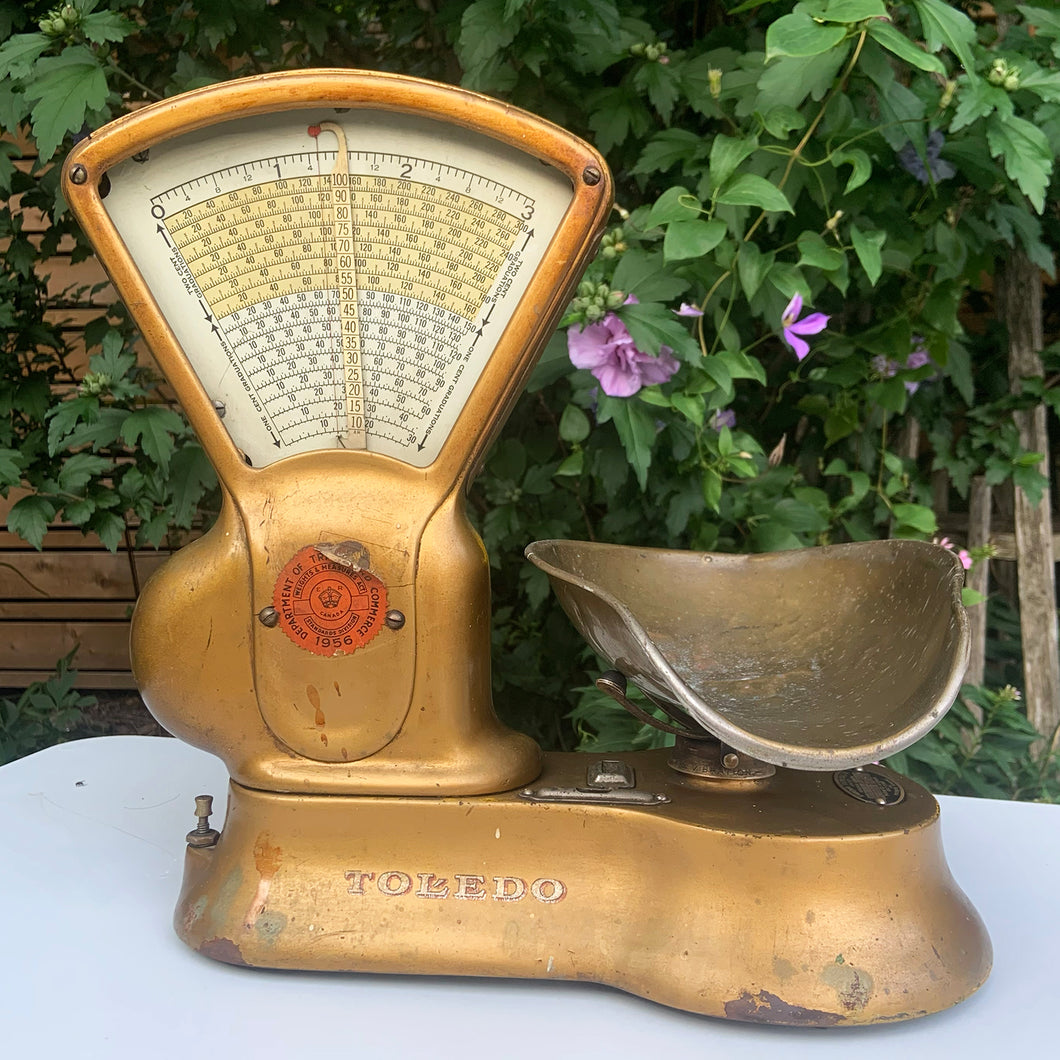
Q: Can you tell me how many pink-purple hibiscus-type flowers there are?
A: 1